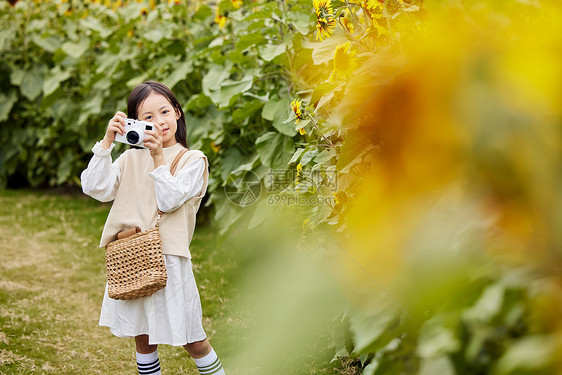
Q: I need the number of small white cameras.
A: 1